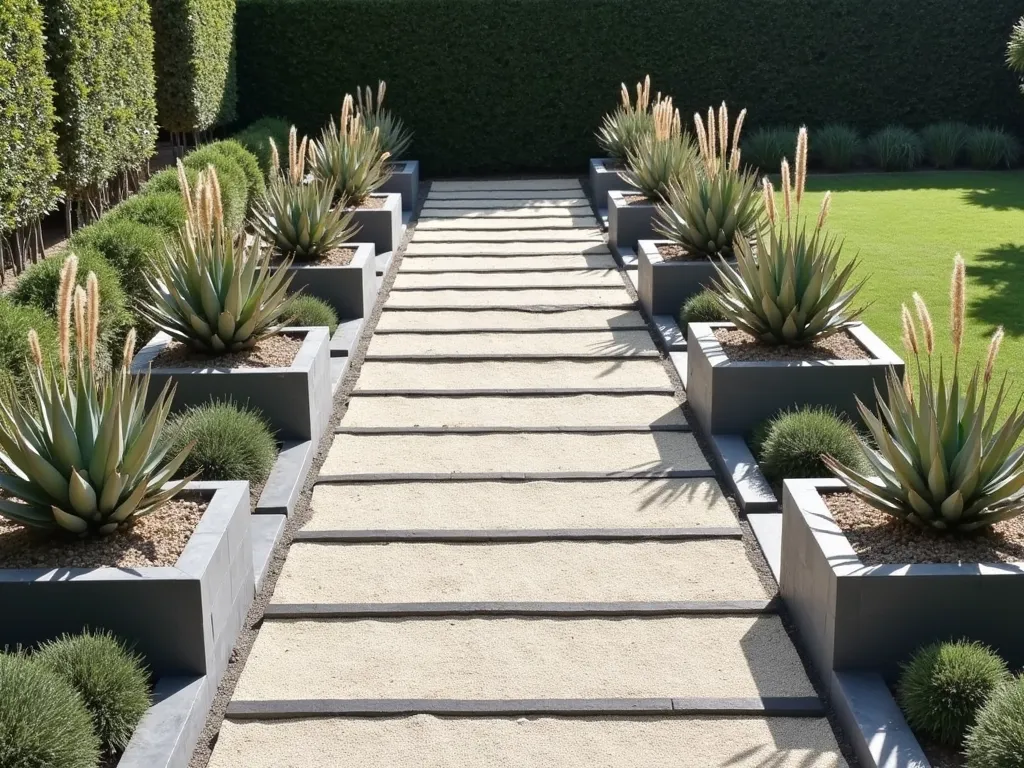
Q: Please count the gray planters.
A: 10